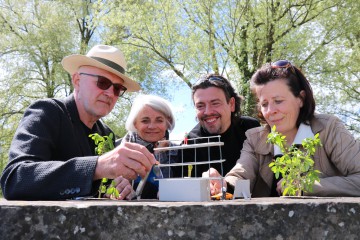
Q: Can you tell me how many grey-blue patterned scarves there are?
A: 1